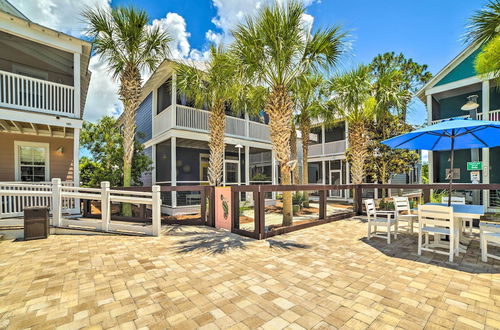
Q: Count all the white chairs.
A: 5